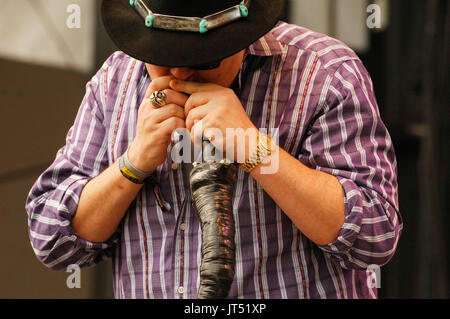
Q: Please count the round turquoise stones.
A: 4